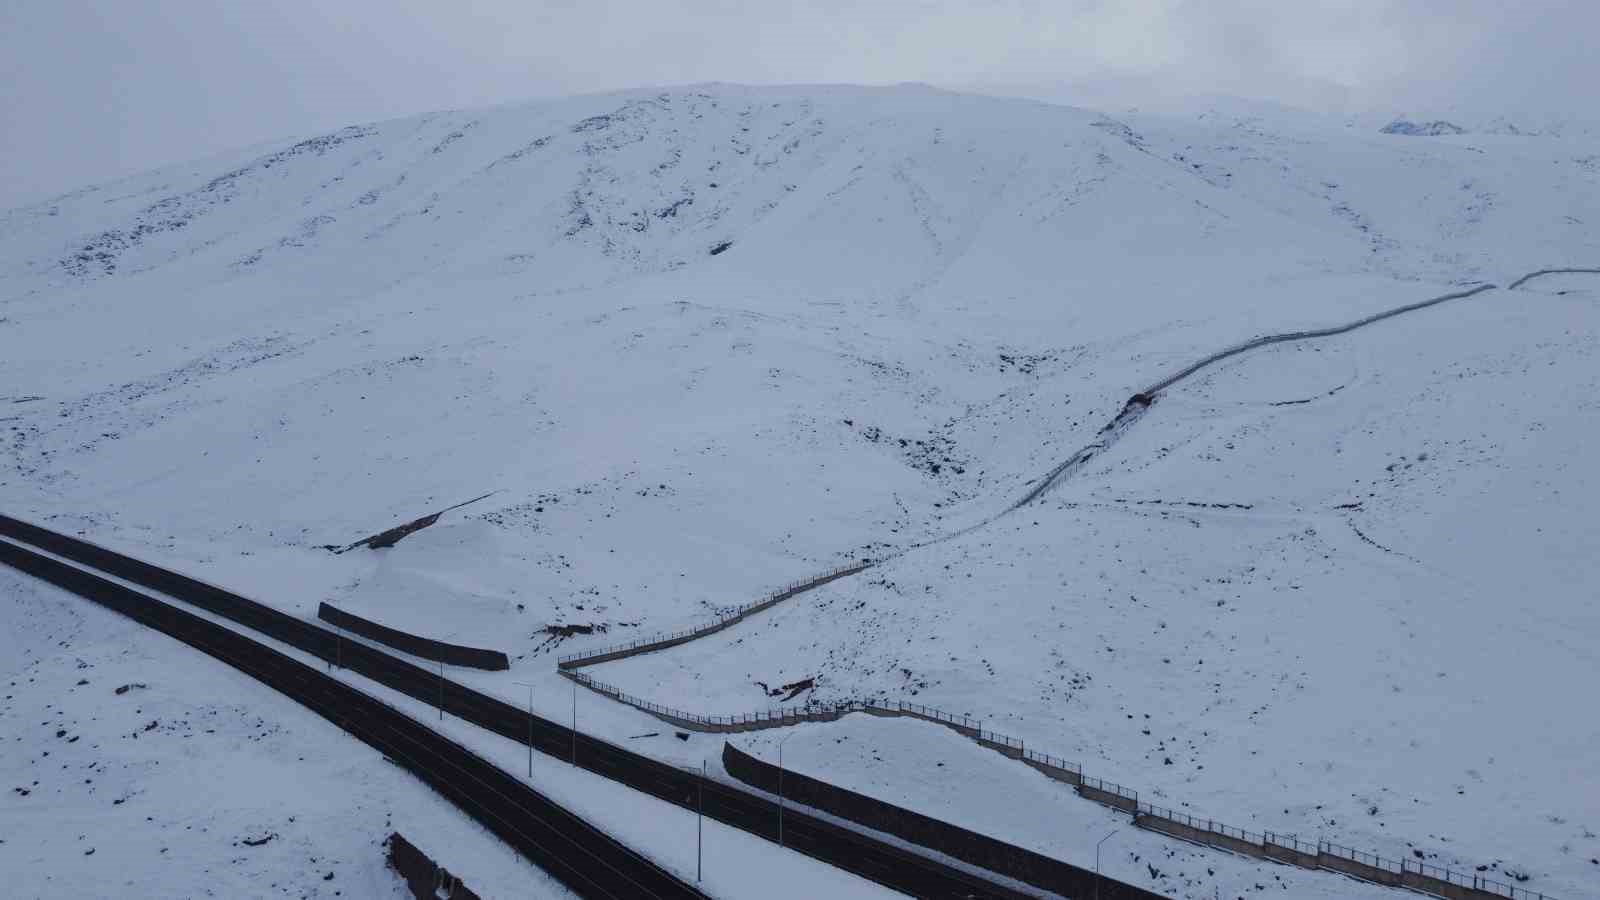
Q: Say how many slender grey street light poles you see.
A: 7